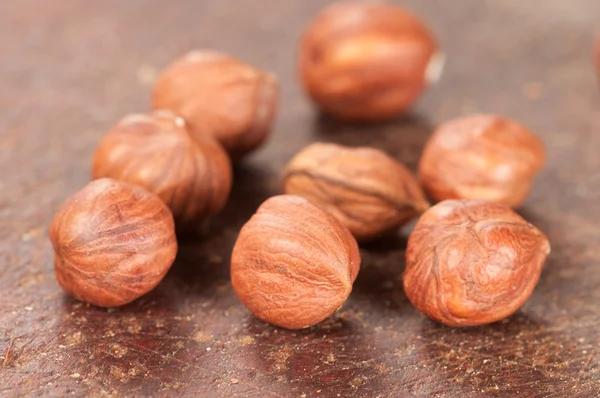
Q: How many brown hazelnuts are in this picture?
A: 8